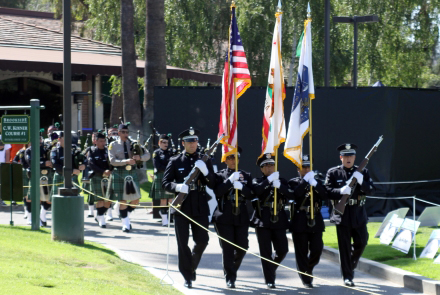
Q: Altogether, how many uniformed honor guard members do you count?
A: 5